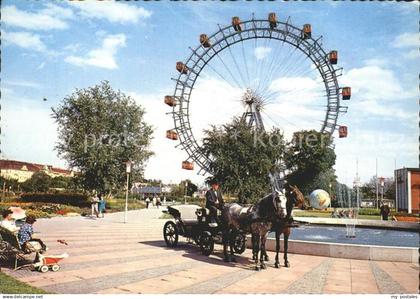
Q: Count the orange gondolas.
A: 11